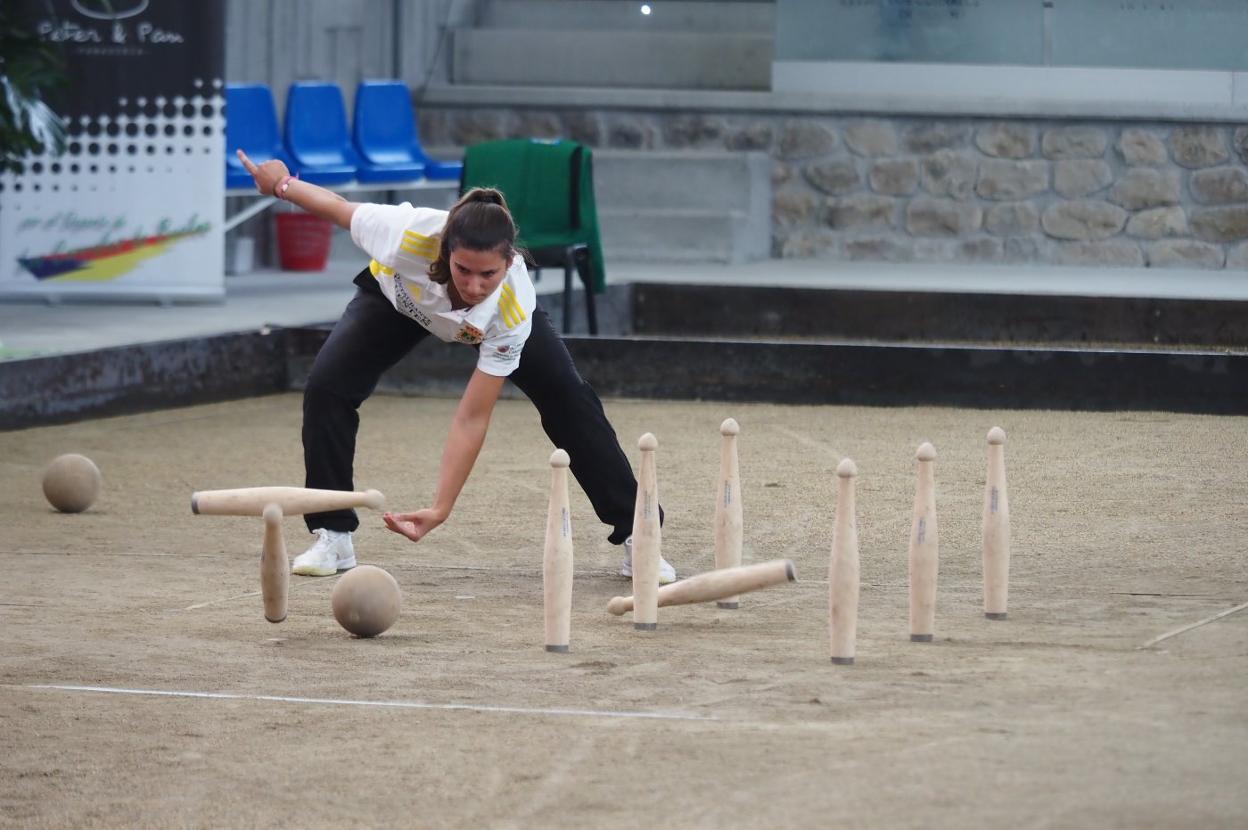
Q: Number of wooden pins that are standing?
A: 6